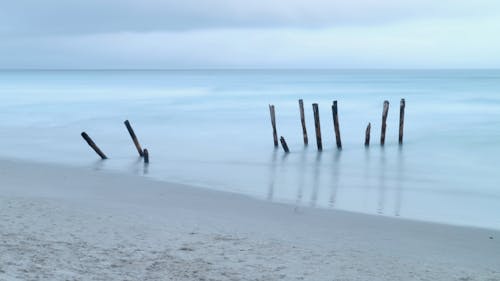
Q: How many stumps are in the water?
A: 11